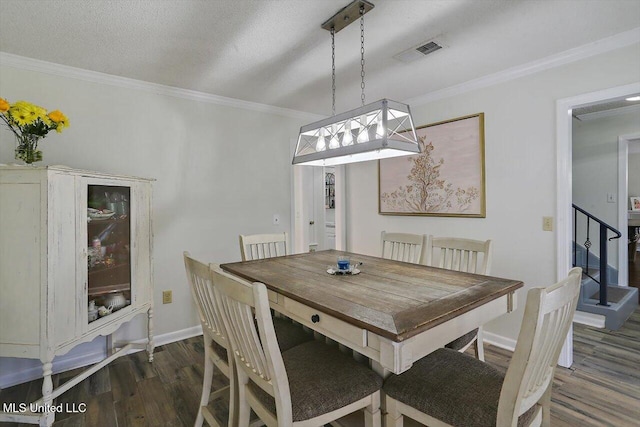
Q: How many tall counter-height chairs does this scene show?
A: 6